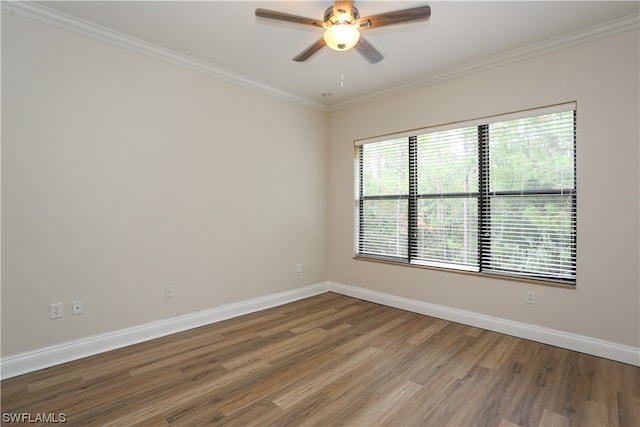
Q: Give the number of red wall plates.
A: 0